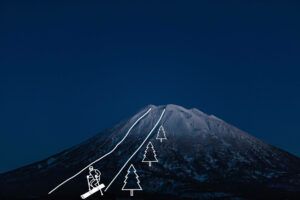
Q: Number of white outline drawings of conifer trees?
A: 3